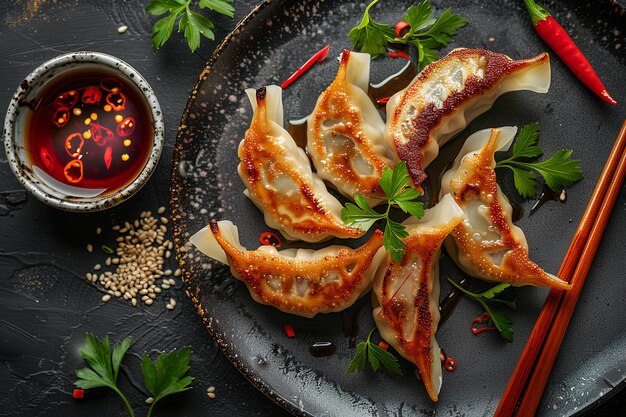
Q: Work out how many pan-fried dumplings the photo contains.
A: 6